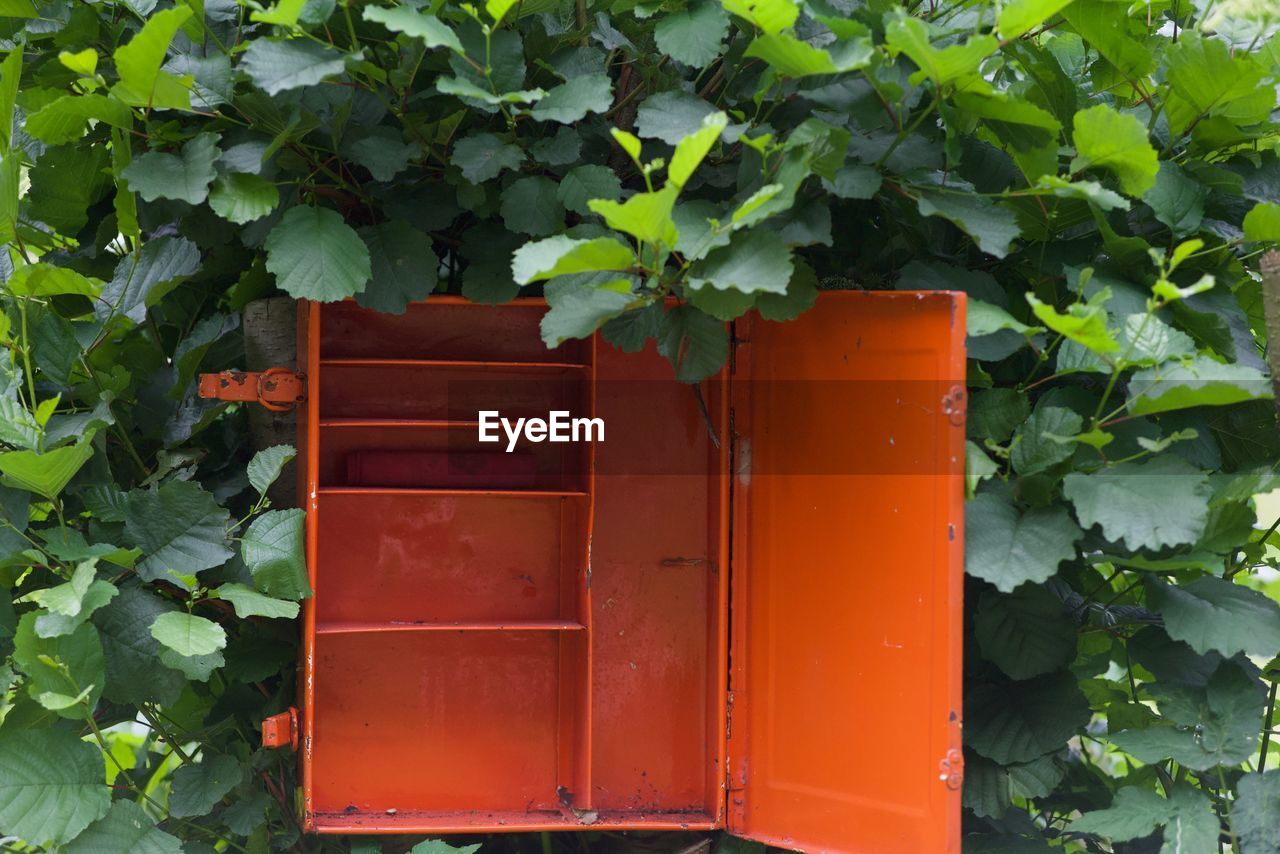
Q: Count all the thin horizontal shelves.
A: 4